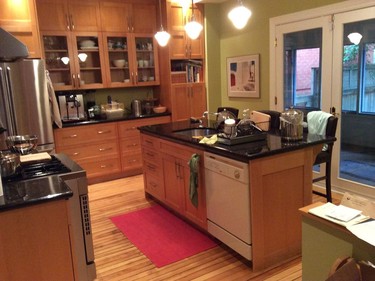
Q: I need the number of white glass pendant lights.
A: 3